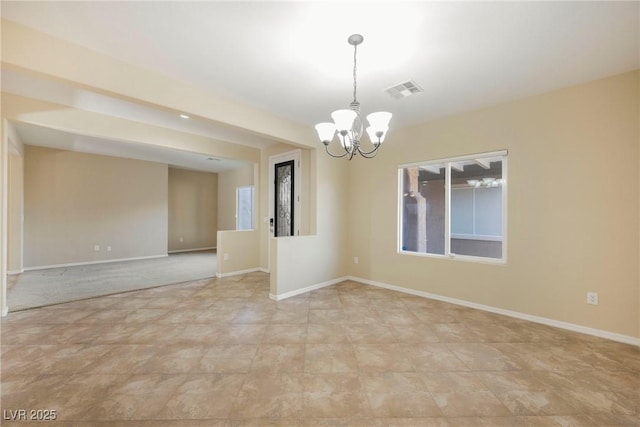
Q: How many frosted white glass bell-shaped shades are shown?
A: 5